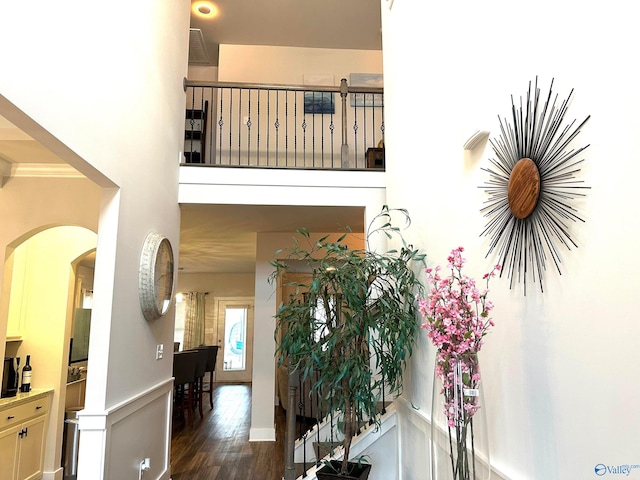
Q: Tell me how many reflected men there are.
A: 0